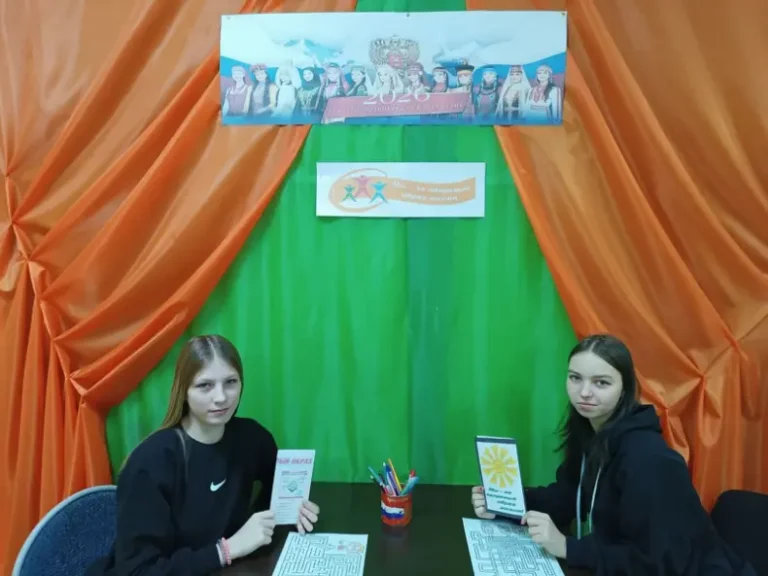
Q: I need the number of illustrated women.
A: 13